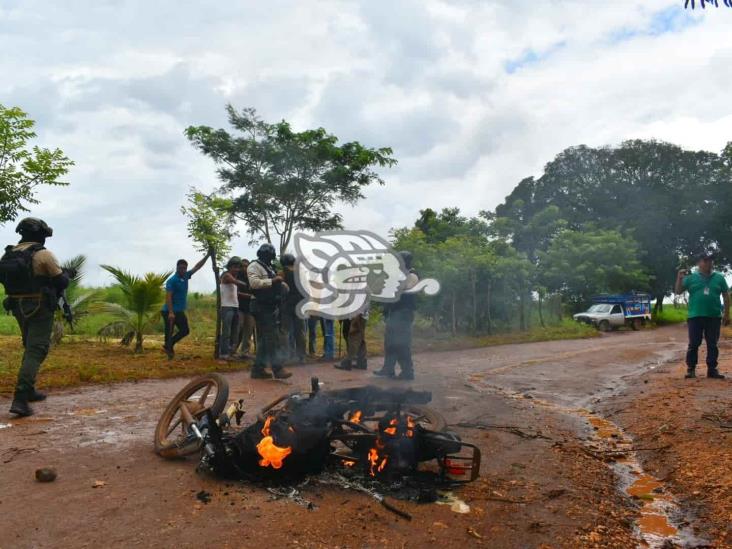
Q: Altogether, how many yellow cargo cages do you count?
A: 0